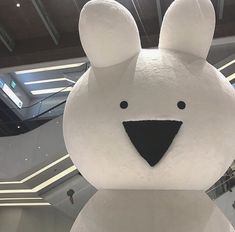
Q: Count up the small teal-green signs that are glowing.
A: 1